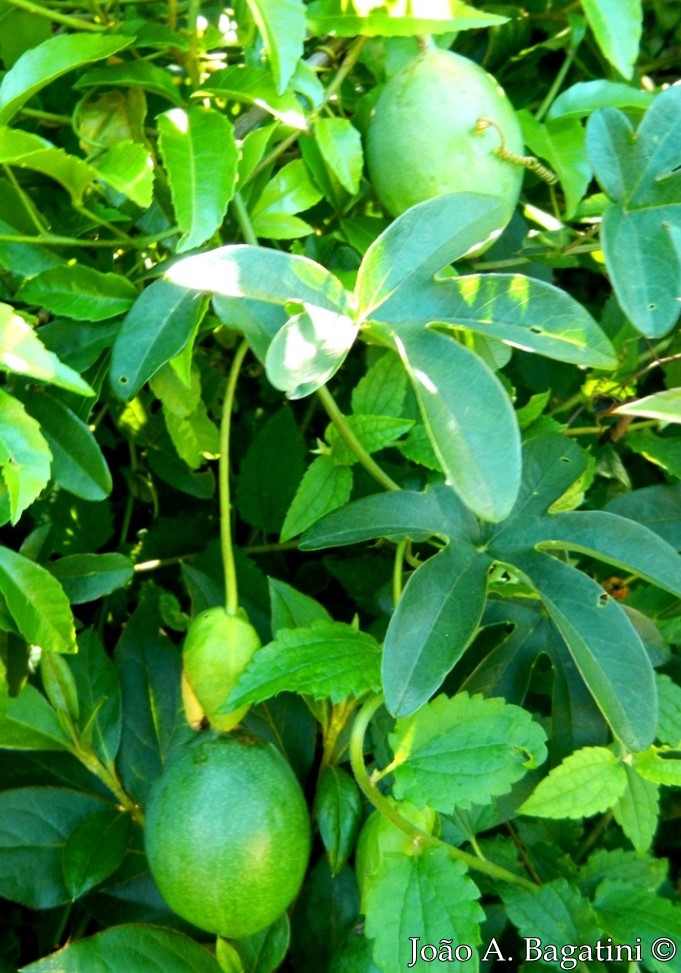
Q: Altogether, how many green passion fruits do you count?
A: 2